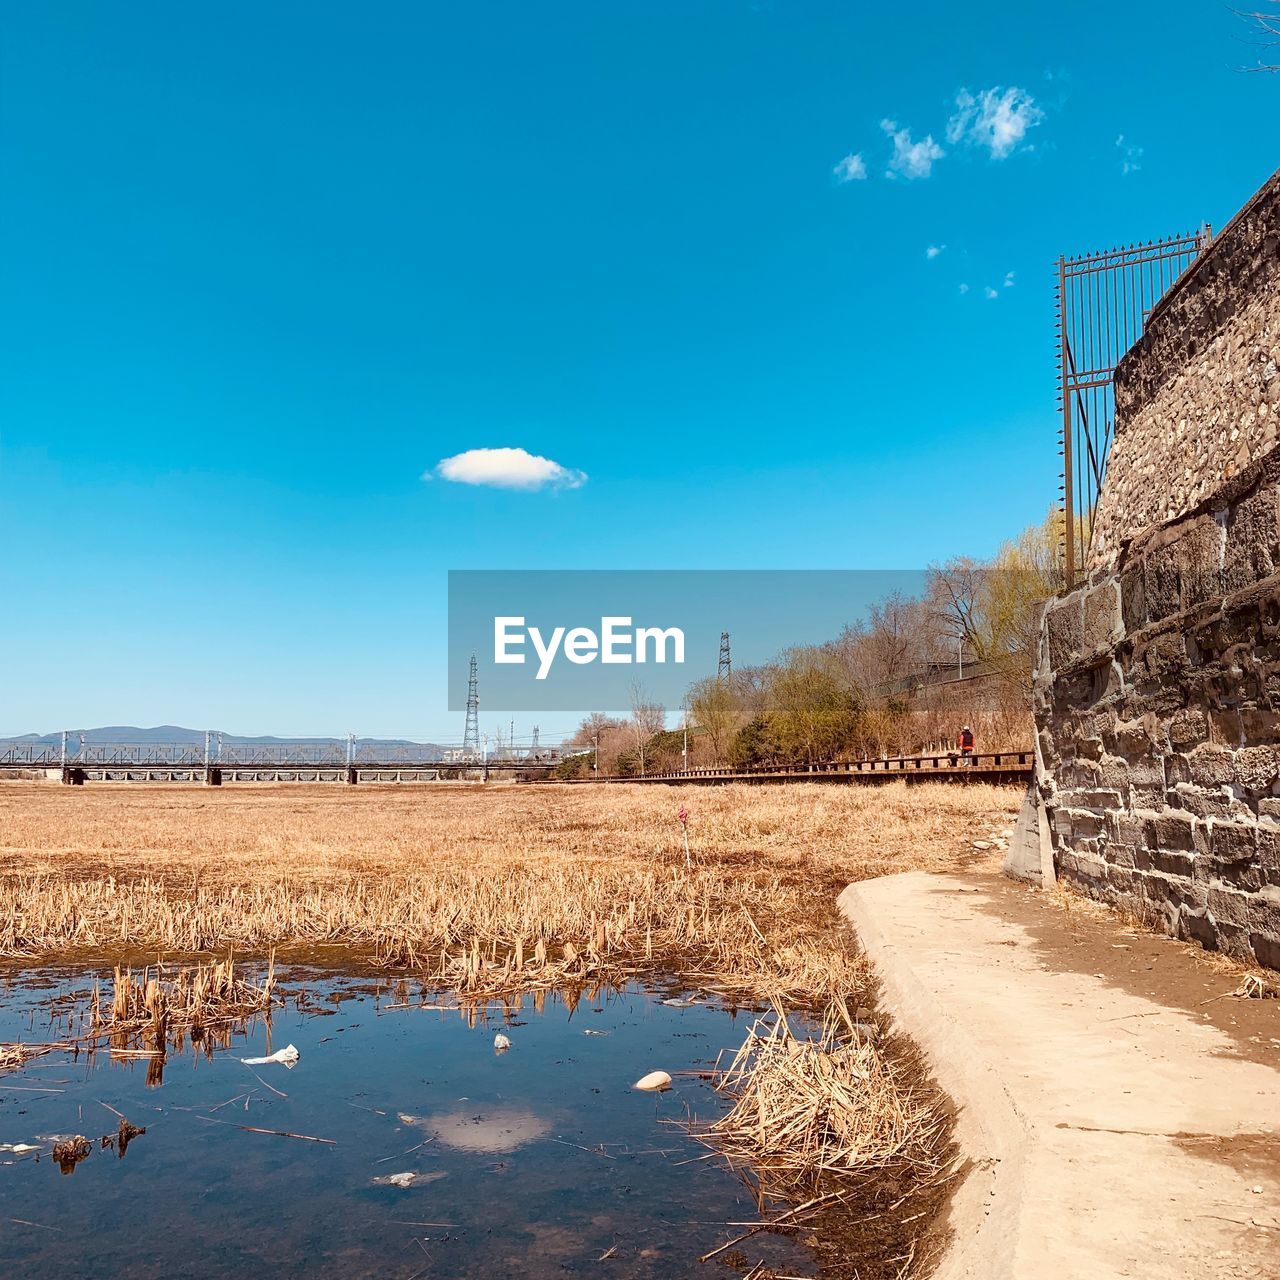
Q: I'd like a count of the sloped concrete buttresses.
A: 1